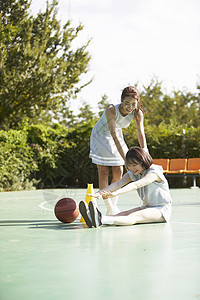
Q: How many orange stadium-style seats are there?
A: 3